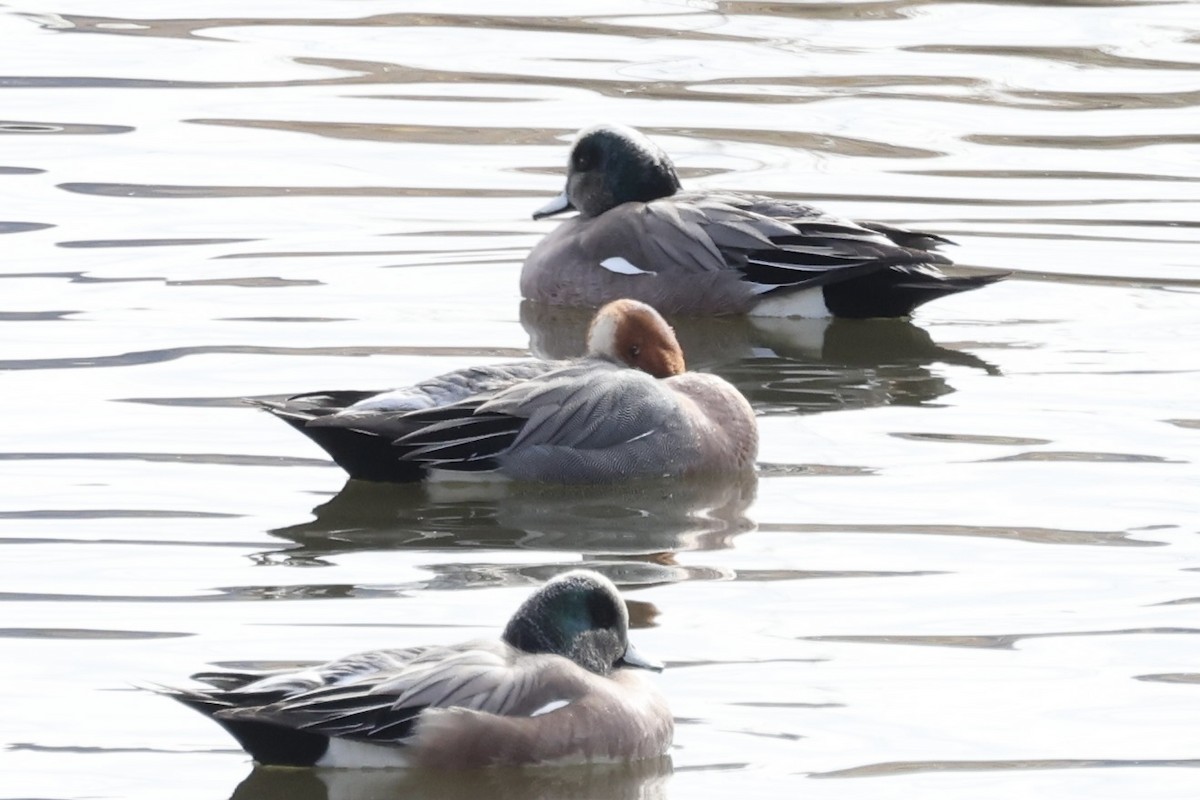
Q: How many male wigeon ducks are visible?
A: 3